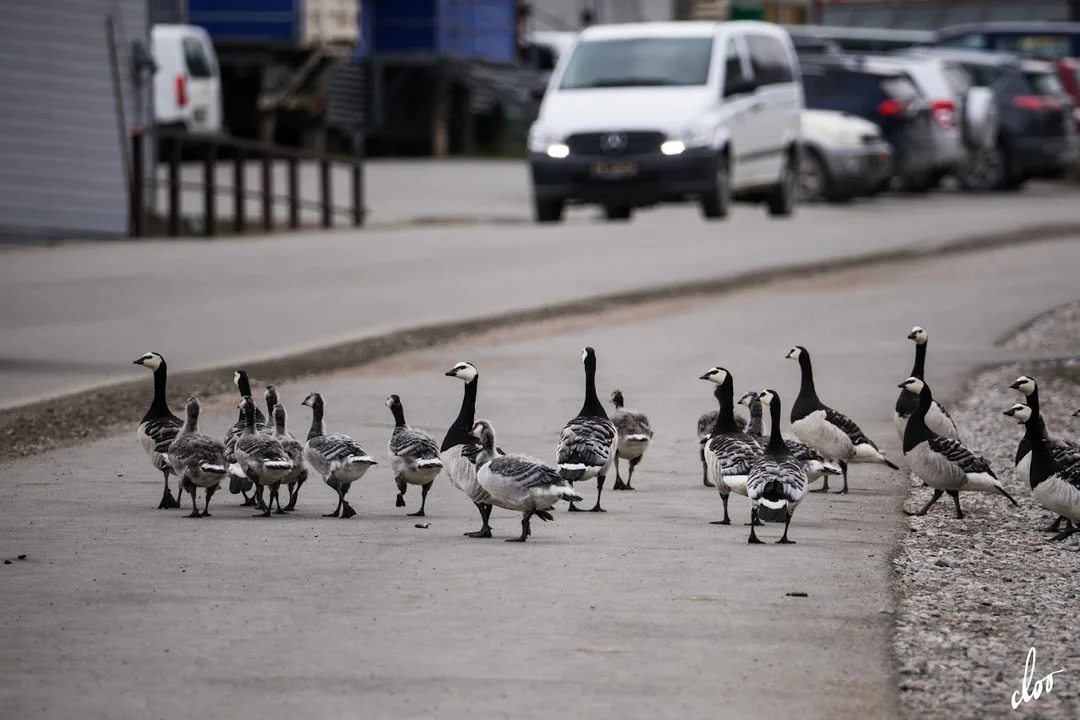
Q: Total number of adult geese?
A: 11